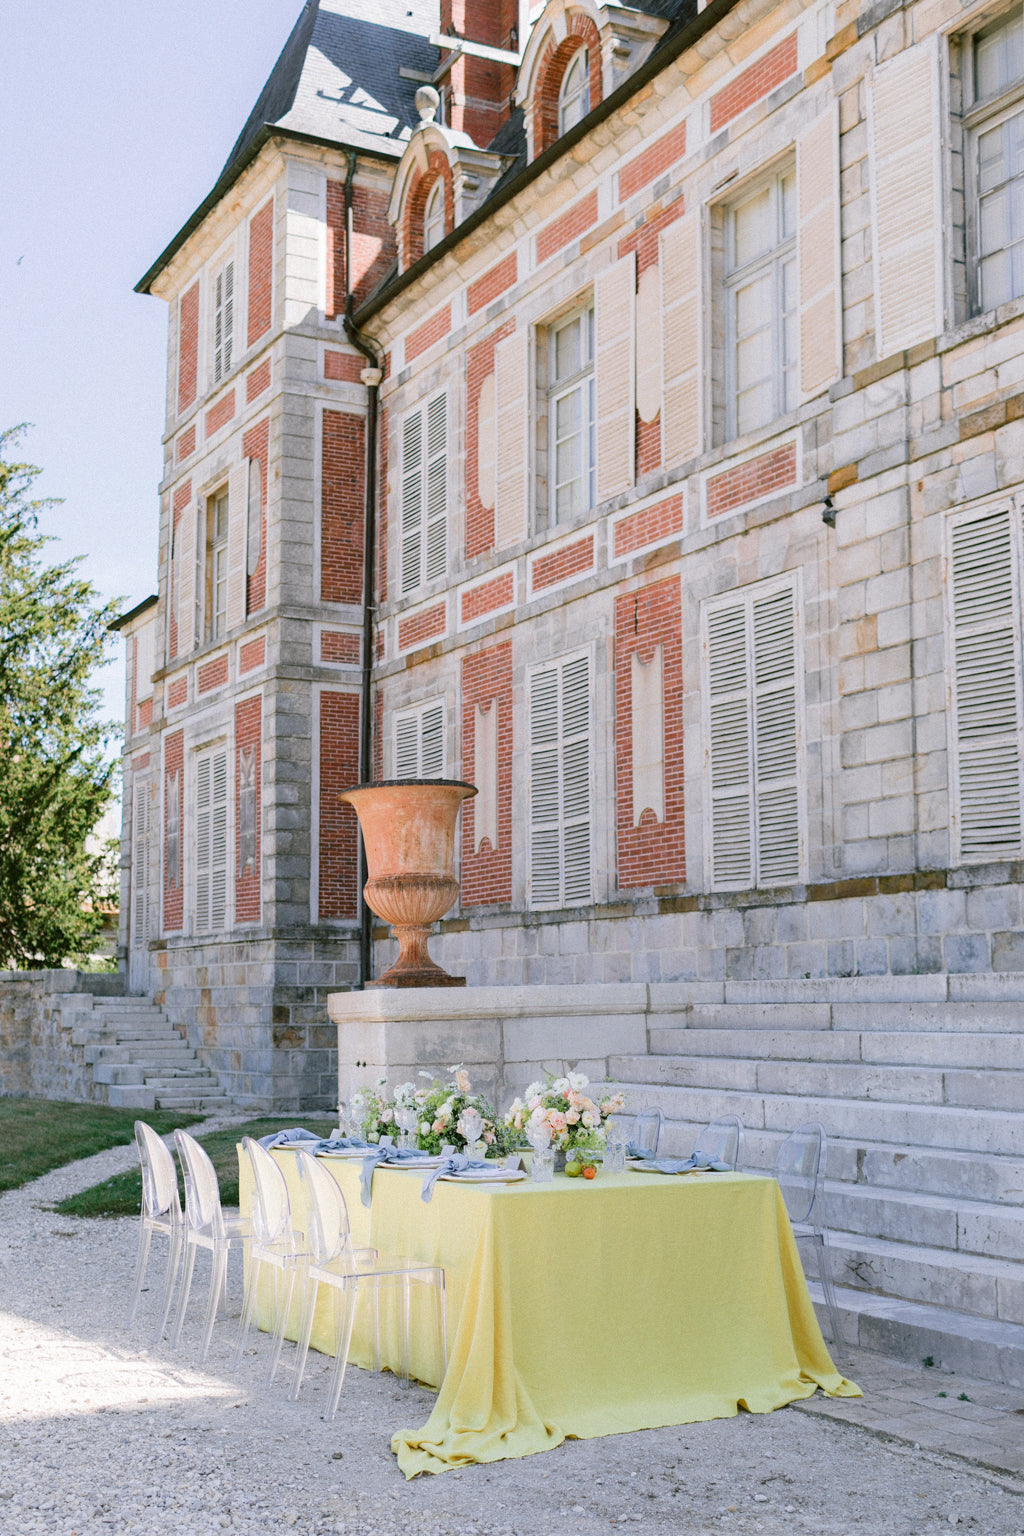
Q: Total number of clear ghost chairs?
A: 7